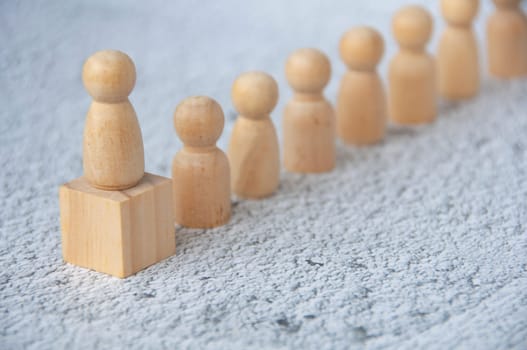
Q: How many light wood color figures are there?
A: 8